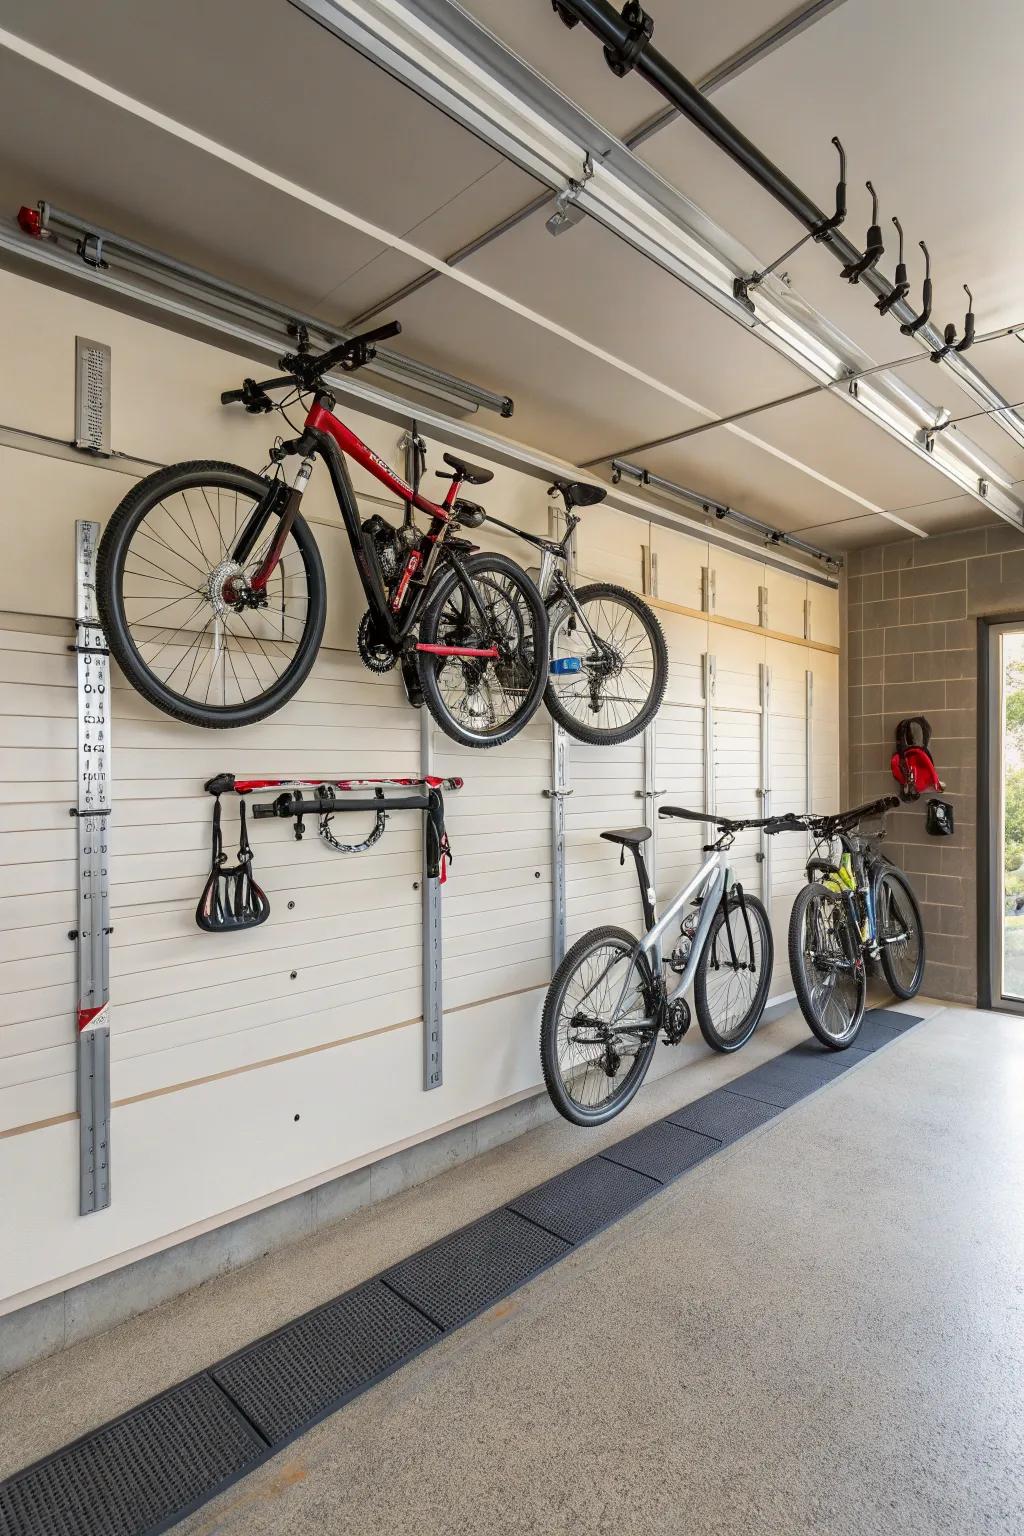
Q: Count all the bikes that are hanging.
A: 2